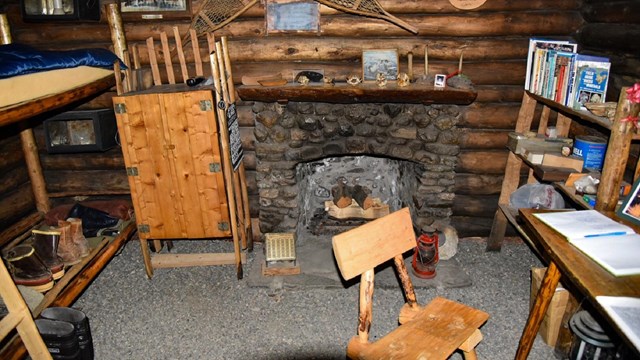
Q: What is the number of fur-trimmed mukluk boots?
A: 0